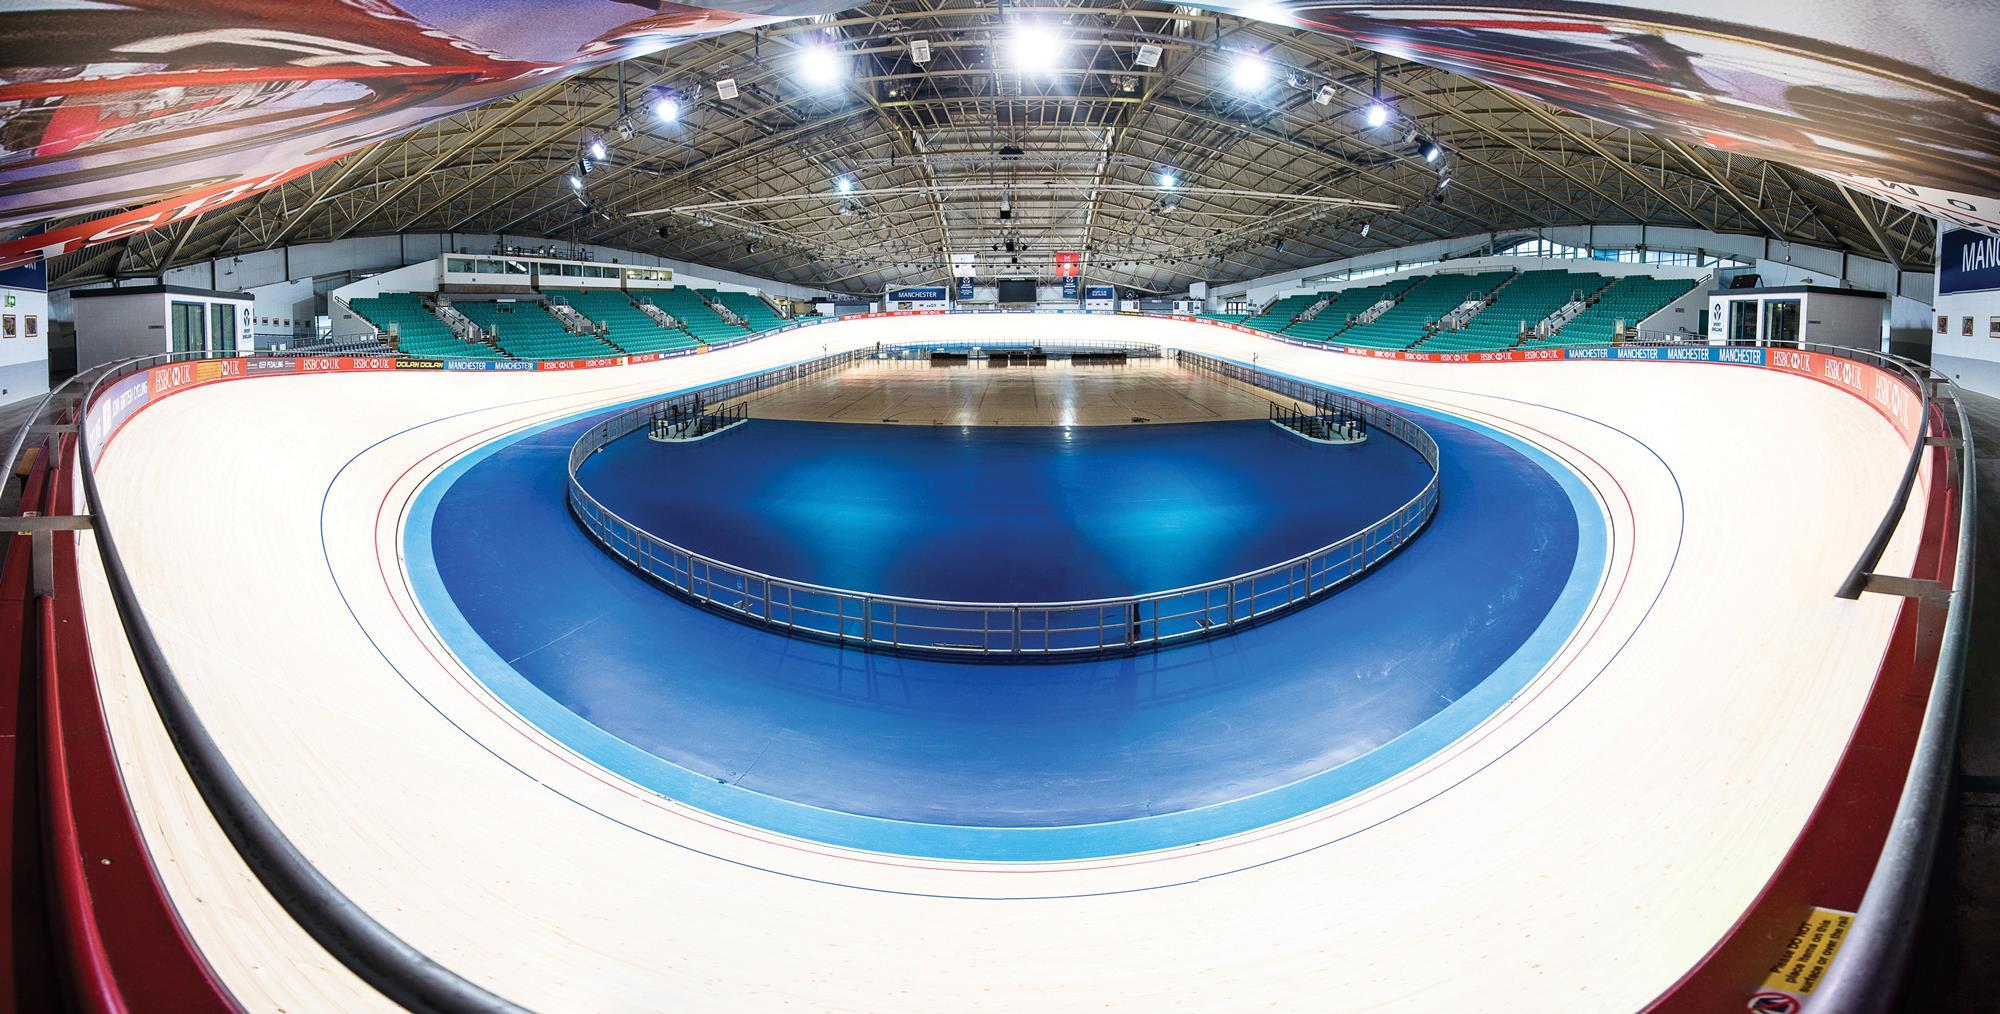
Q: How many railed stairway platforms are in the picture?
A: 2